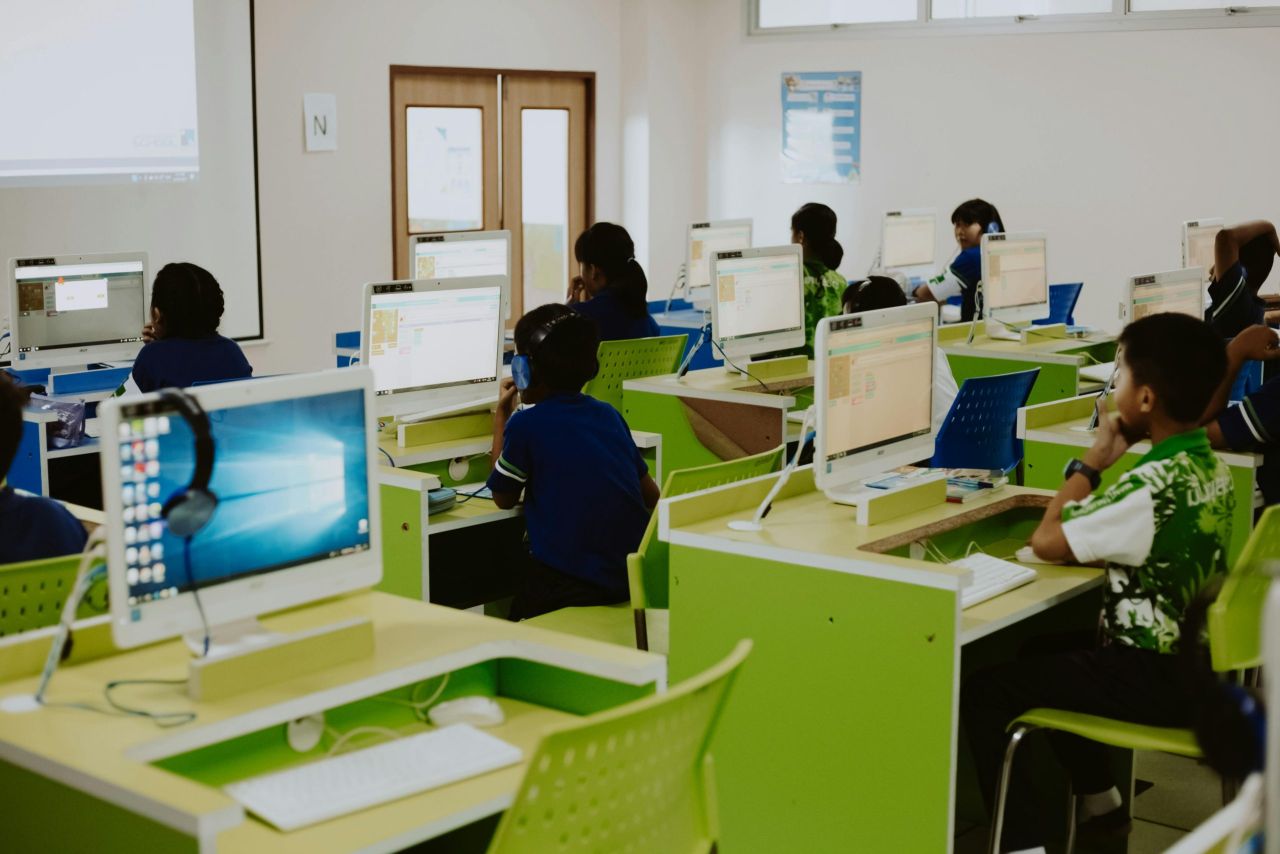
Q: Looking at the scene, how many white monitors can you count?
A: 11